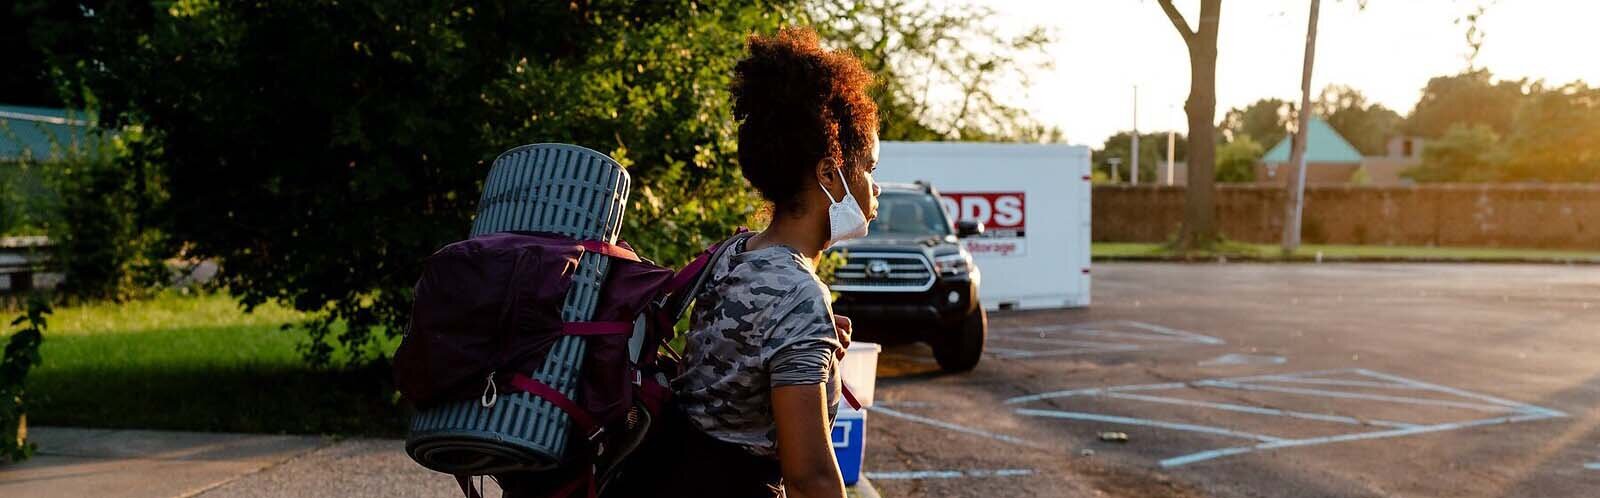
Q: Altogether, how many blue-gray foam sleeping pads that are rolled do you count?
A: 1